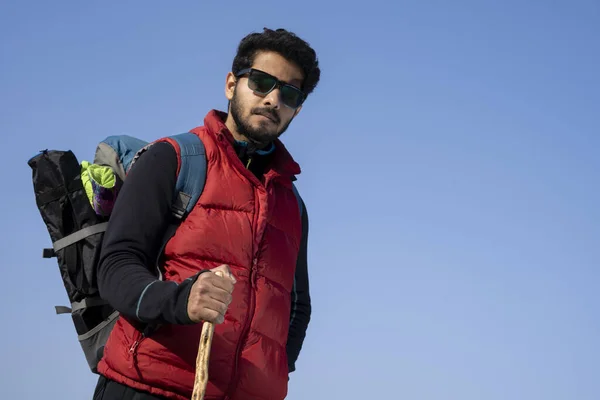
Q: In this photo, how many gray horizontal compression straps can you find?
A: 2